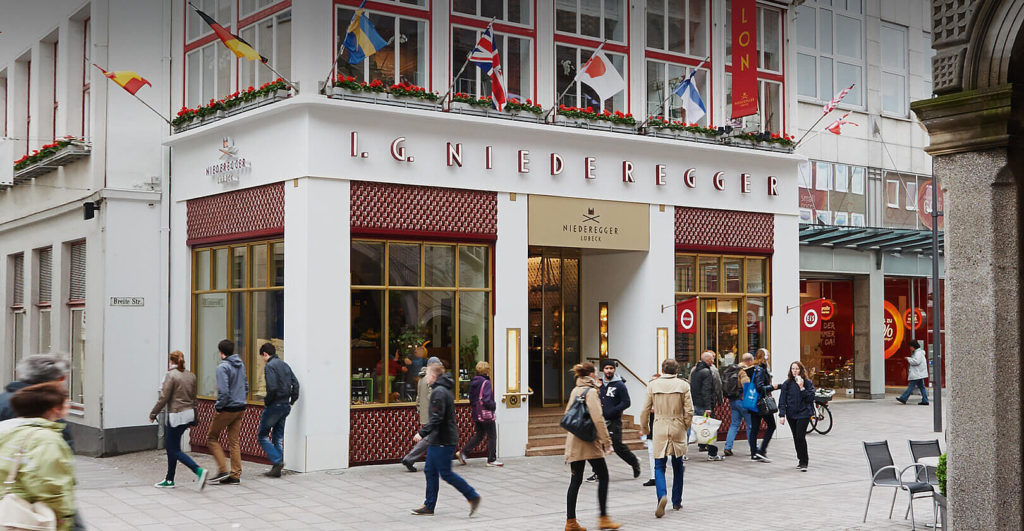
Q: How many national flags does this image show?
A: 8